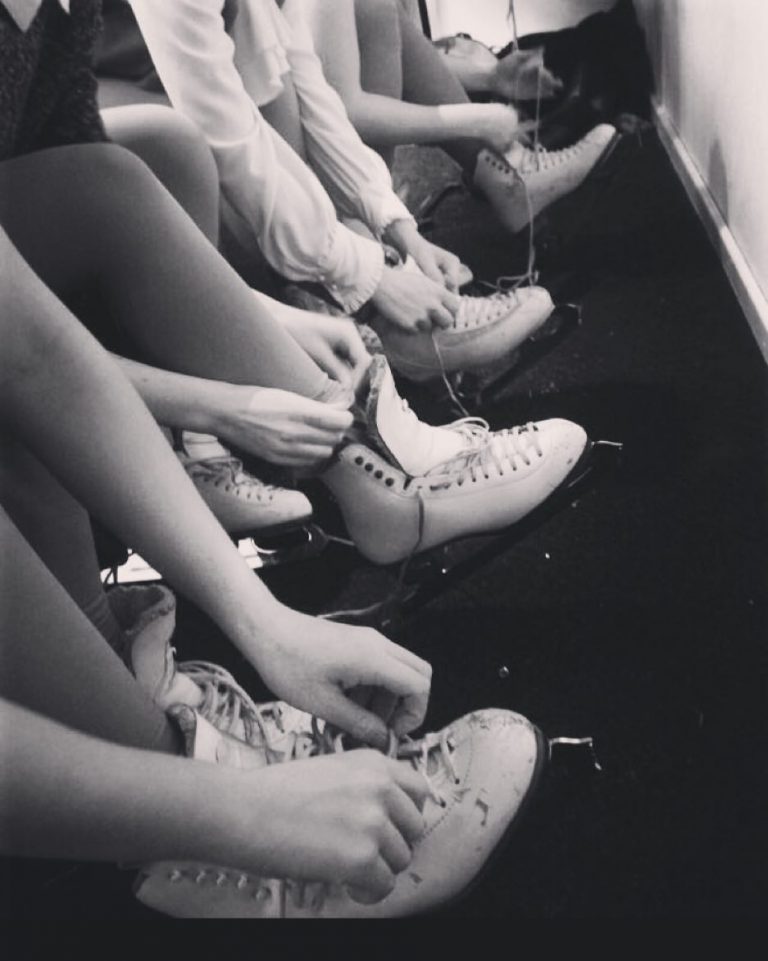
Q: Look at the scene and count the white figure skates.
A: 6